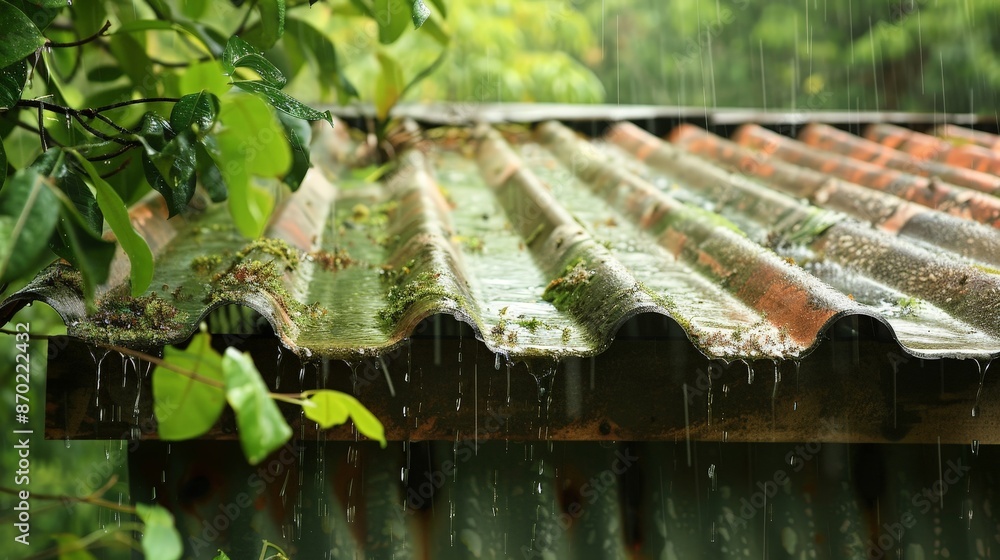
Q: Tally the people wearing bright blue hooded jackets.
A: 0